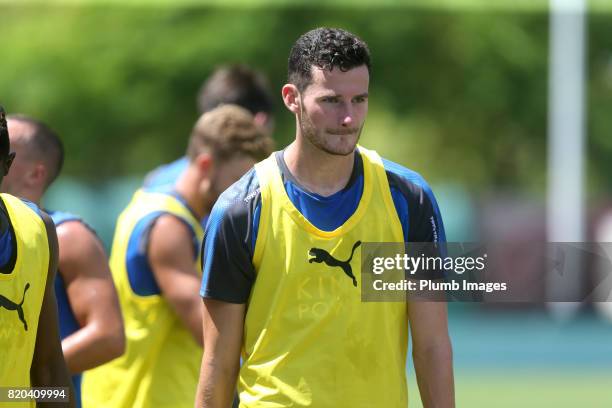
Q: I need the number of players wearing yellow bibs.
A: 3